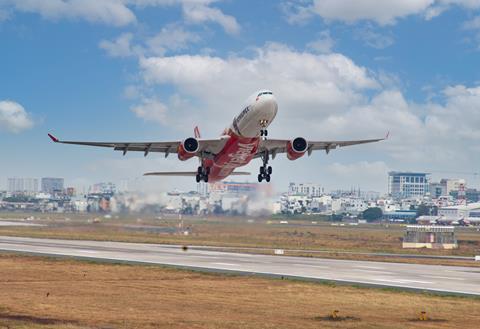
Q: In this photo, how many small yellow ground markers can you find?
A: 2